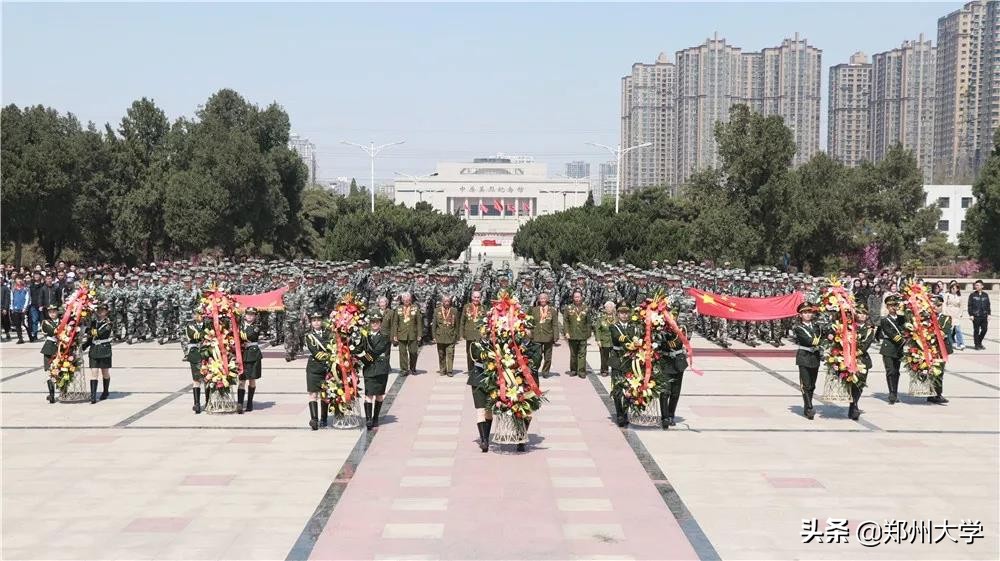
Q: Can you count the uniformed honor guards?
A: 14